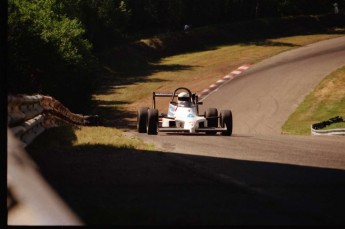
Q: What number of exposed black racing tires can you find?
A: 4